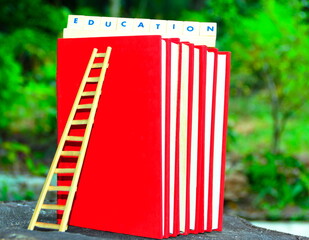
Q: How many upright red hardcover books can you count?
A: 6